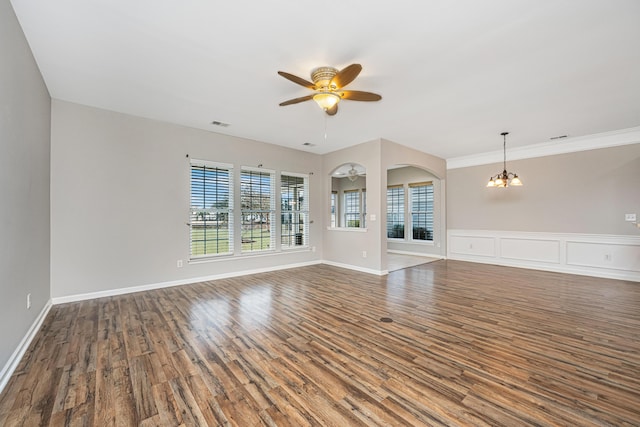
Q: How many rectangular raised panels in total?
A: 3